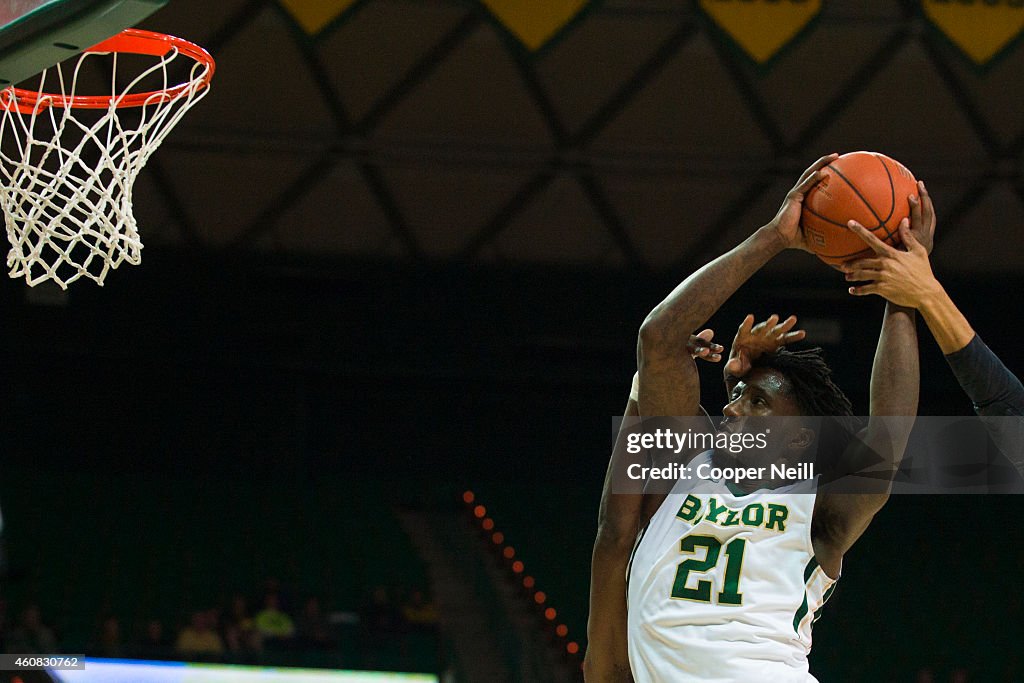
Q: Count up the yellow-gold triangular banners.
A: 4